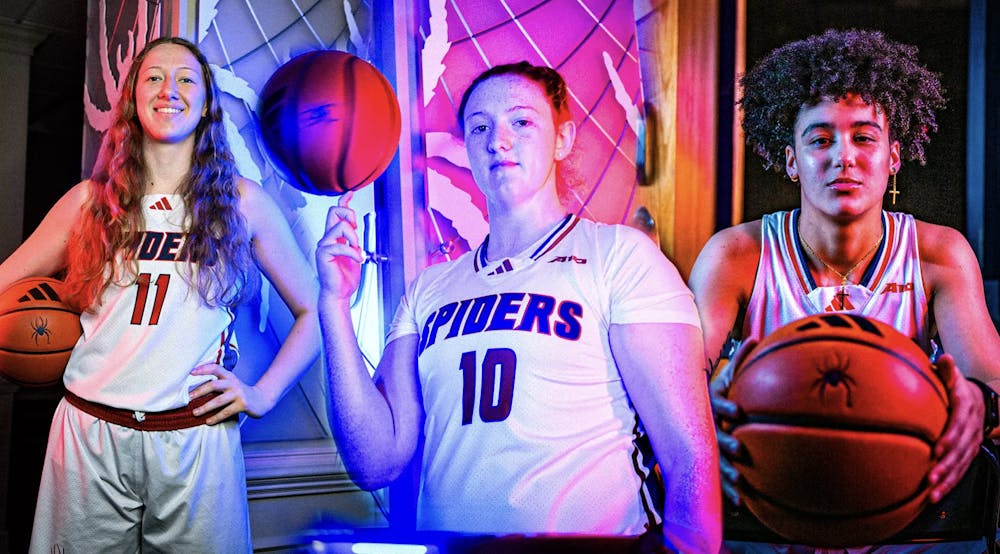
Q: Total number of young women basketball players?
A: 3